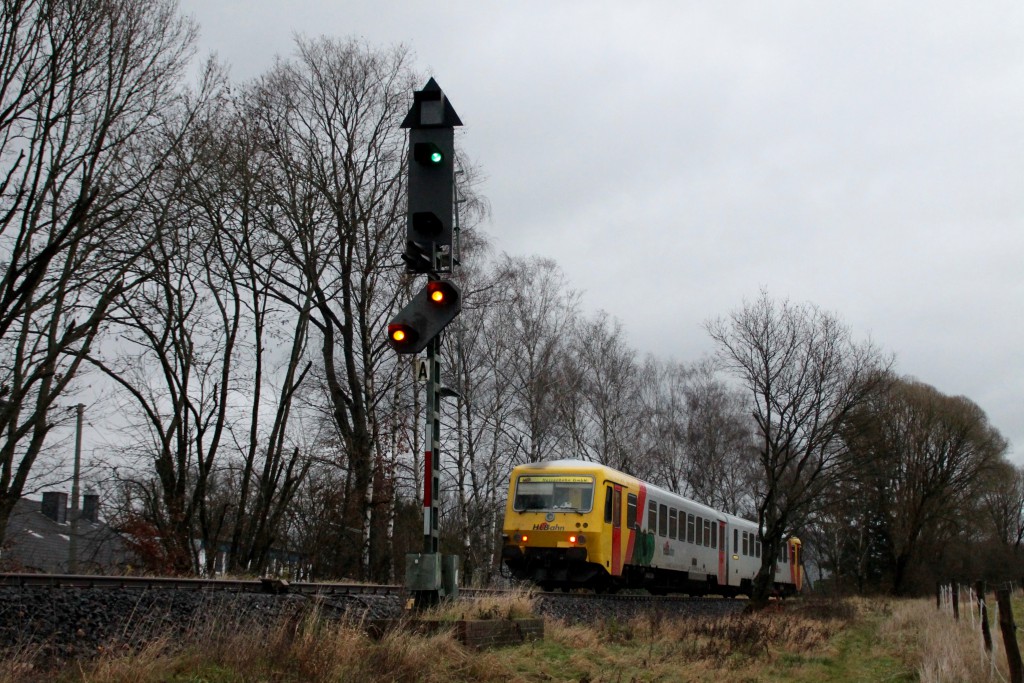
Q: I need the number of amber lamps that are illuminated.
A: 2